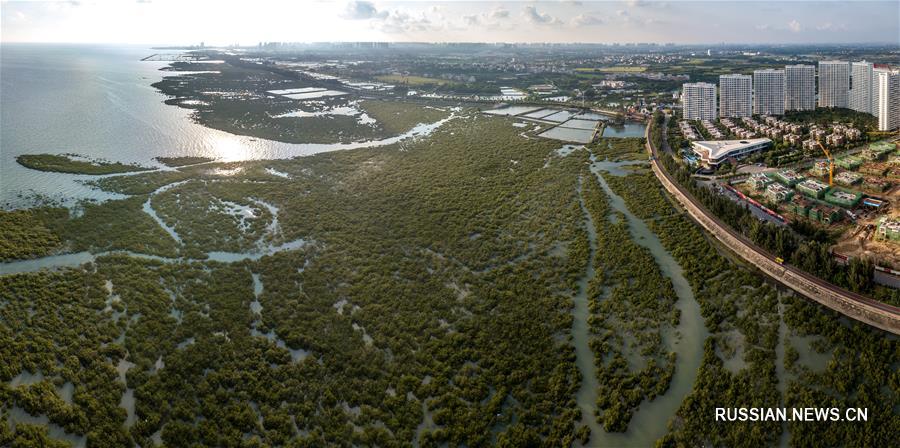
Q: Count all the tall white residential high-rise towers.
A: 8